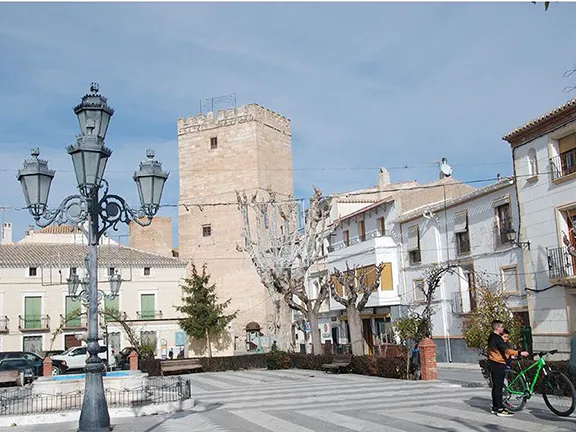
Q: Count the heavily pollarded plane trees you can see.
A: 3